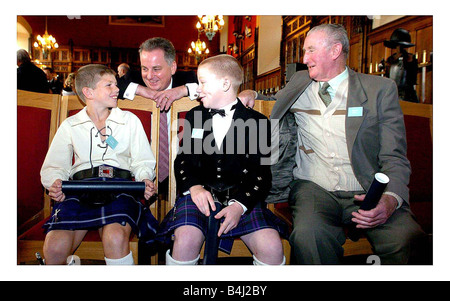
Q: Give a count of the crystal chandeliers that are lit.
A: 3